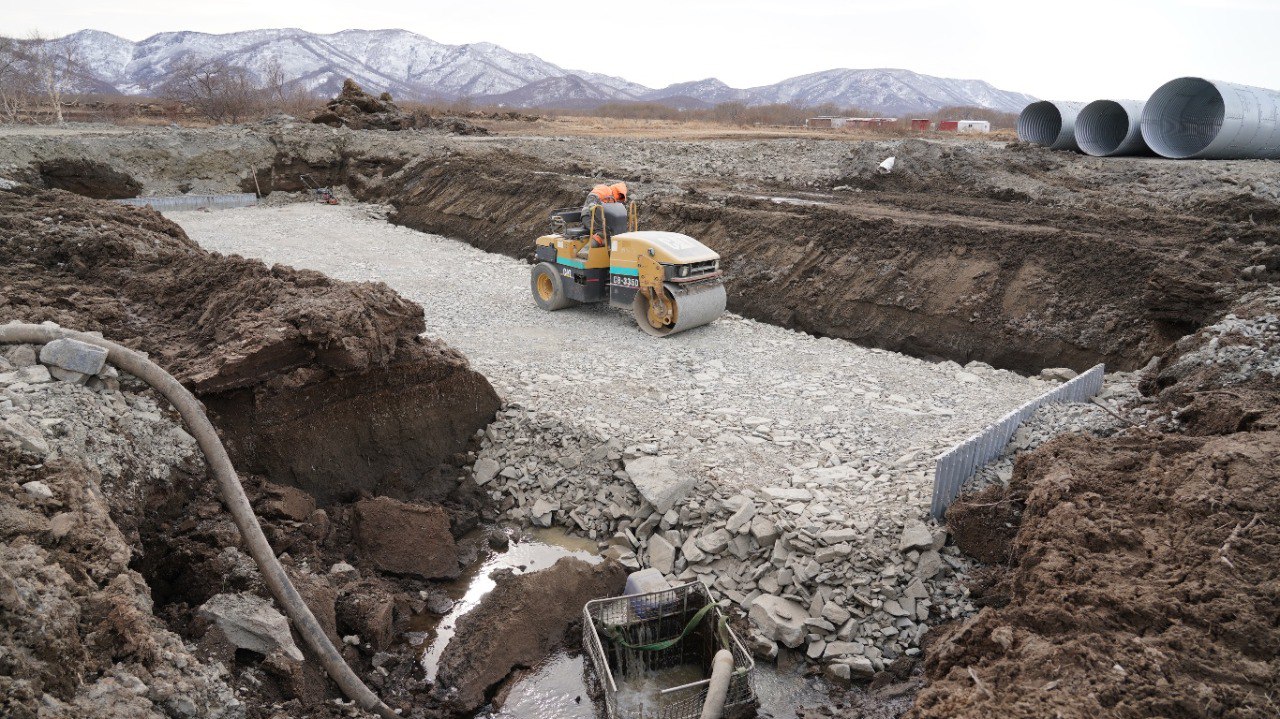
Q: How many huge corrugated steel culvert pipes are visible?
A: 3